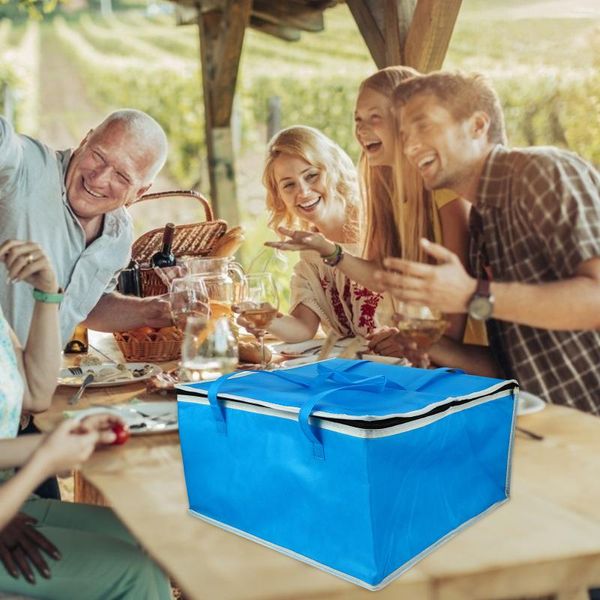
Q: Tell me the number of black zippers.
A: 1